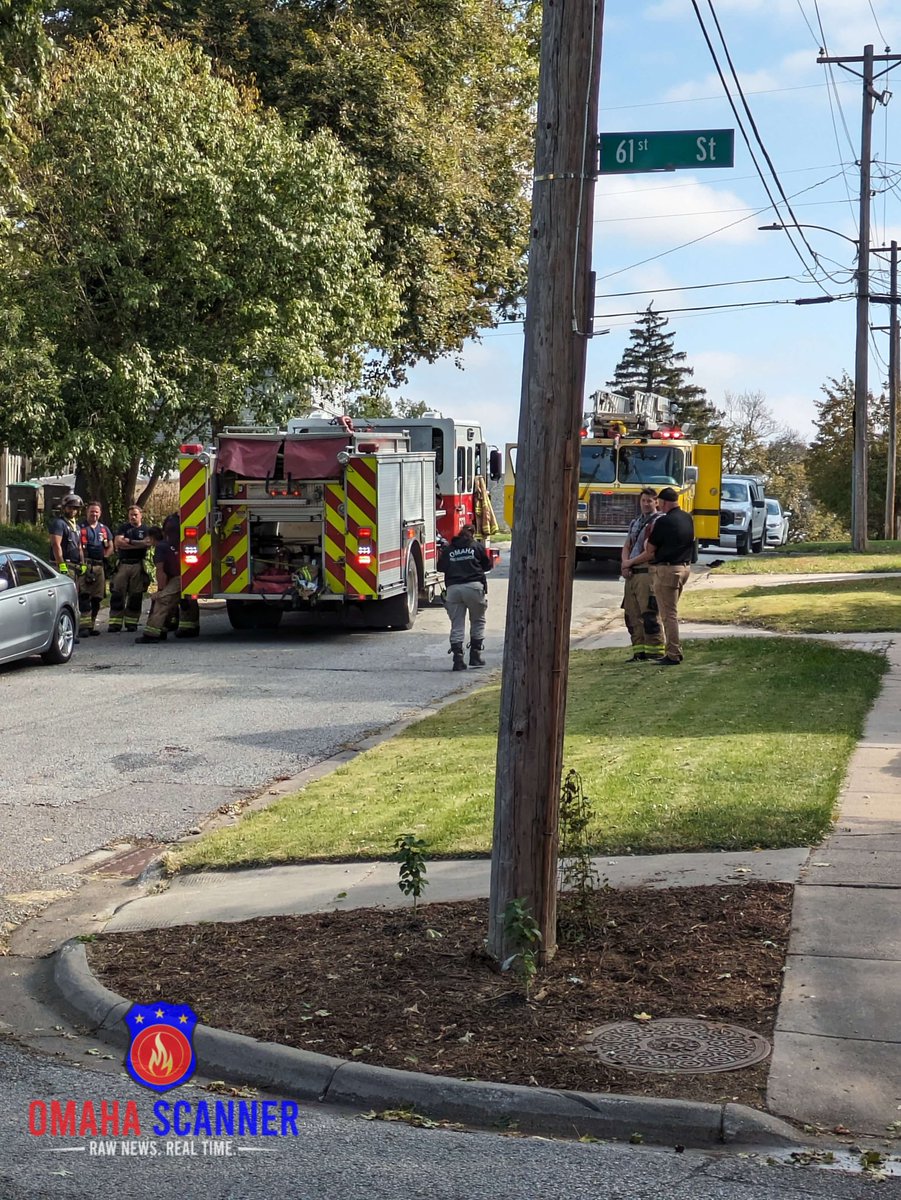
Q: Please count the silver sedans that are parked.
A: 1